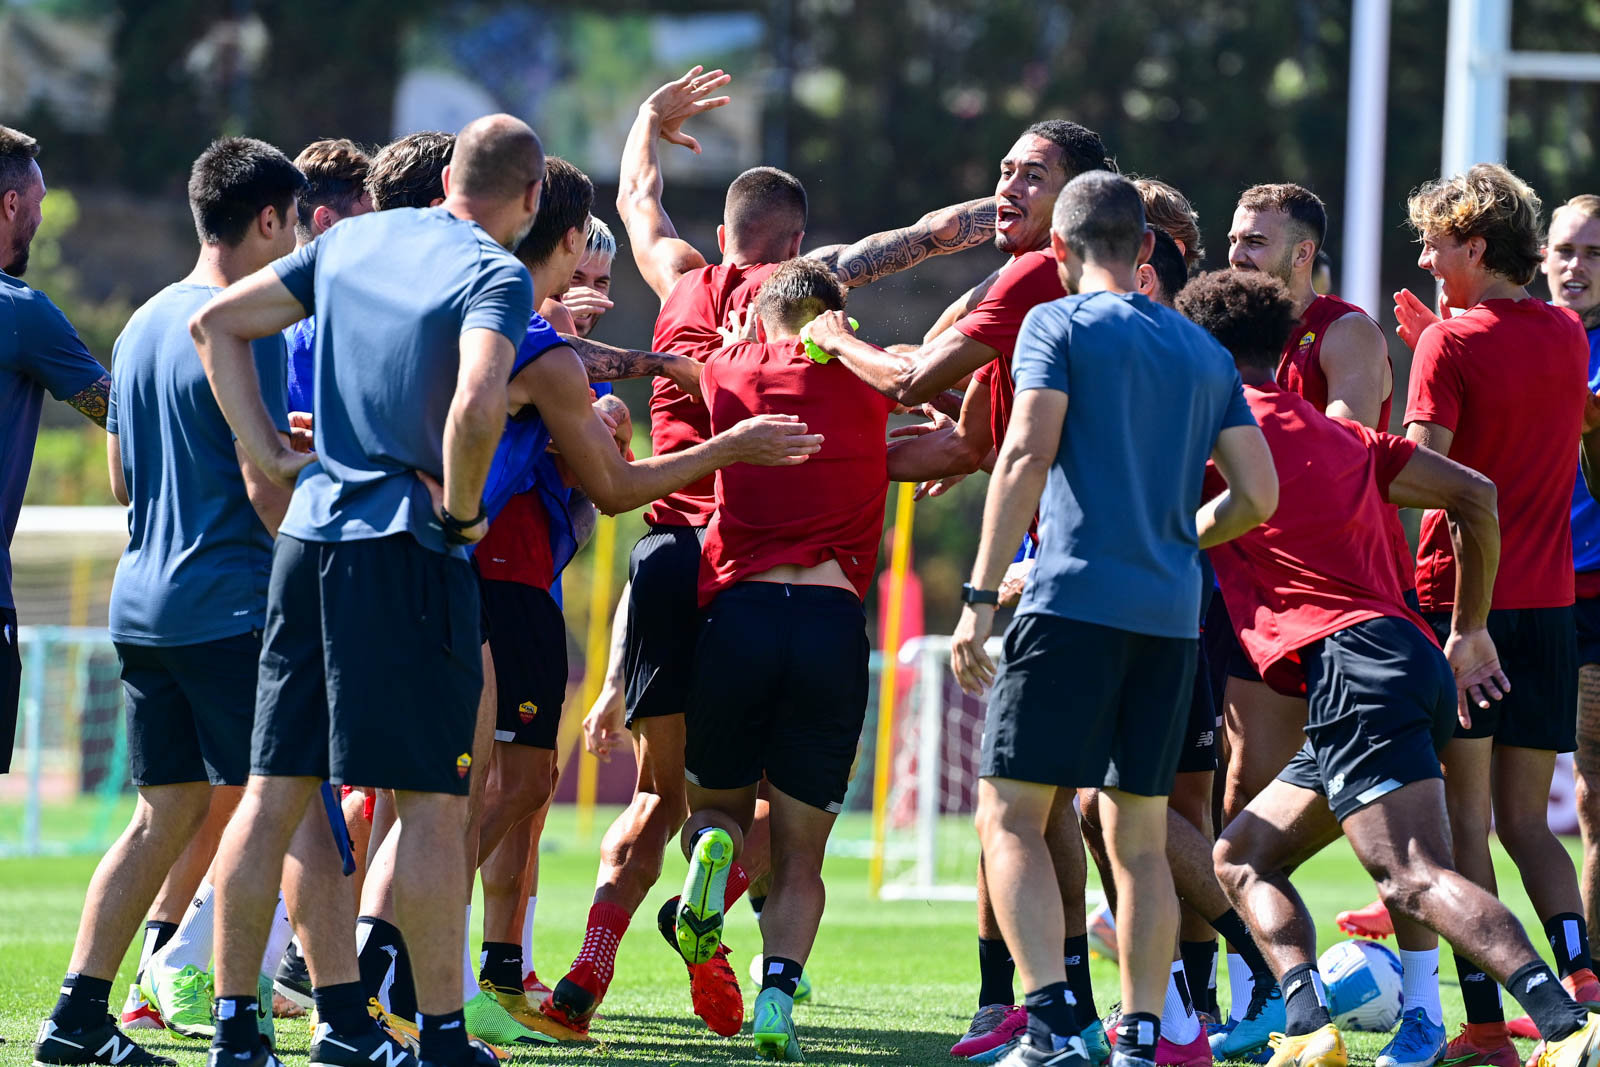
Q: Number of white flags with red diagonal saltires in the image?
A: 0